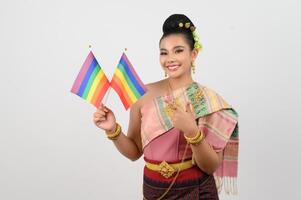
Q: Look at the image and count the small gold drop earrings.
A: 2